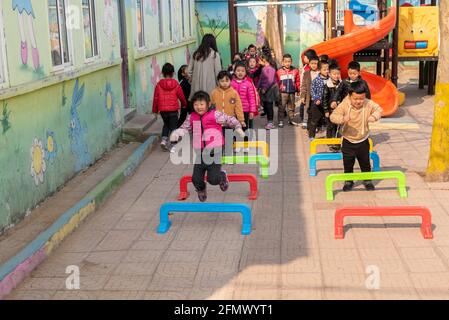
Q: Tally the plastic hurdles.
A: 8